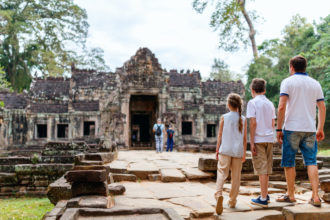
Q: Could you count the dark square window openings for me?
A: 5